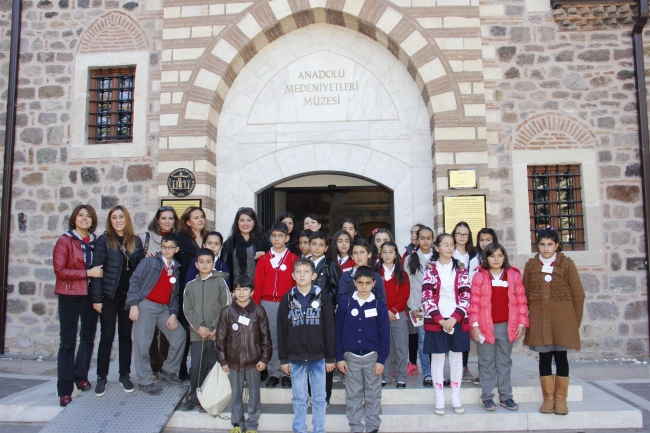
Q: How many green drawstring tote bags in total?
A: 0